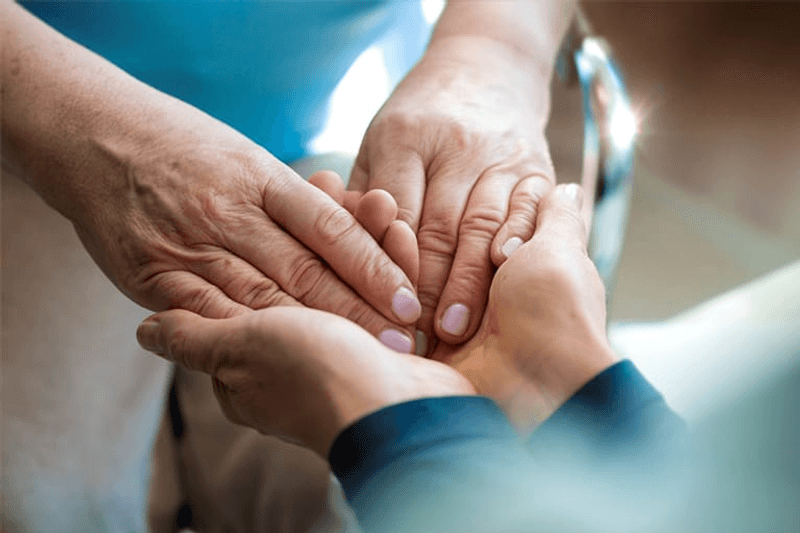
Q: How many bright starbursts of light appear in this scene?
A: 1